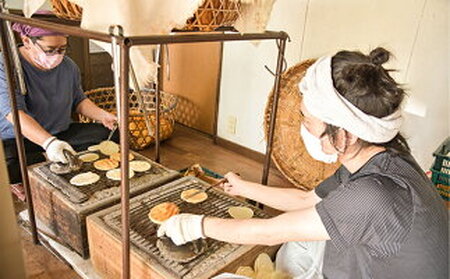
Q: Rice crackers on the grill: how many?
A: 11